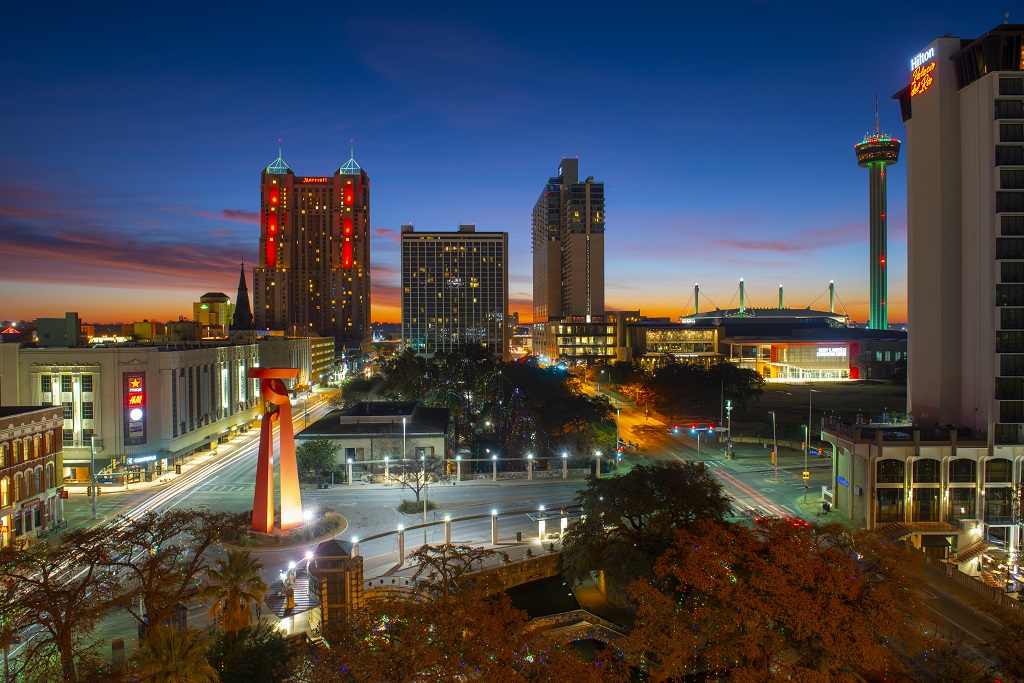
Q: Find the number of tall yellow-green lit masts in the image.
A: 4